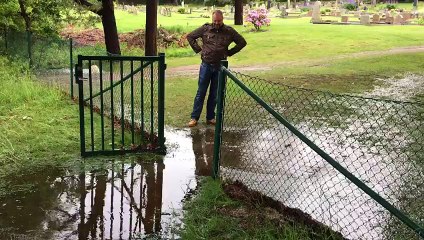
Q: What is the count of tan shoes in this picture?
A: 2